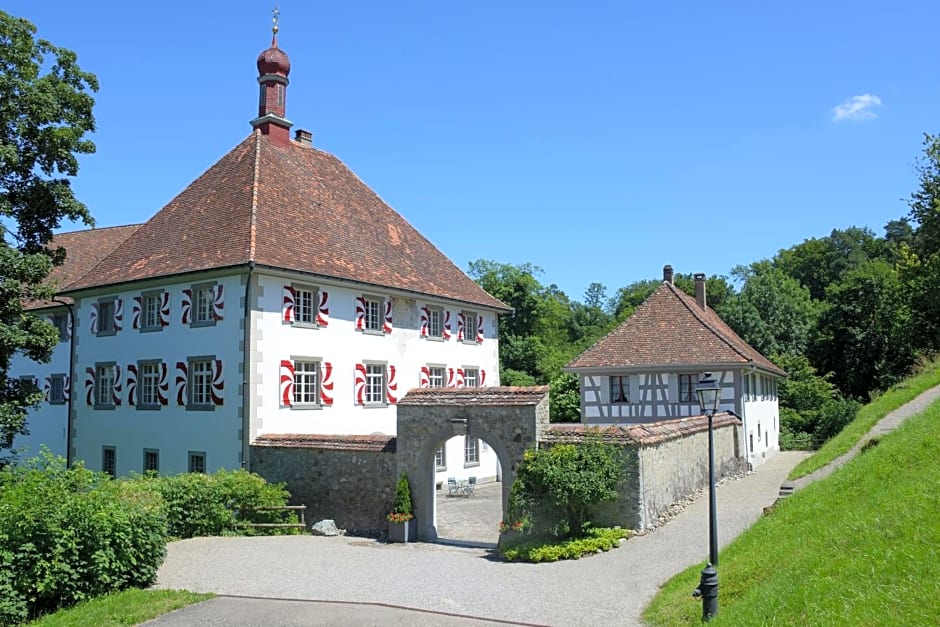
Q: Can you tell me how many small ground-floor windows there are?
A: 3